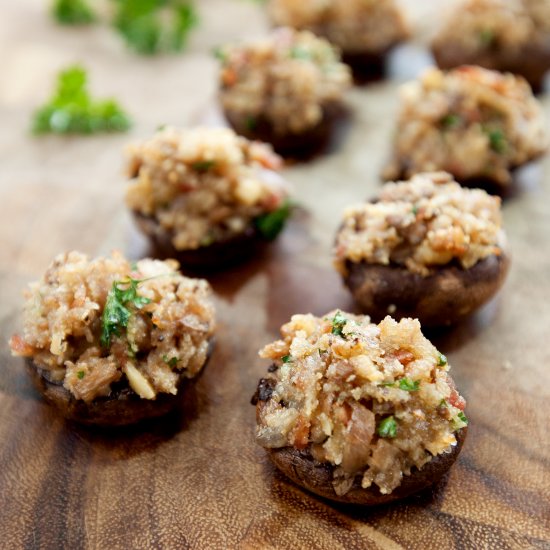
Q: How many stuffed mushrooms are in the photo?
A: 8